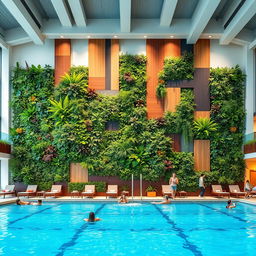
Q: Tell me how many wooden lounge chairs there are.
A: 8